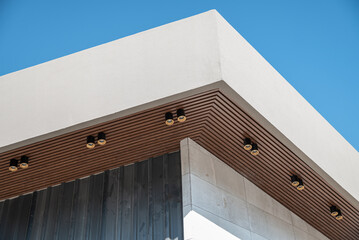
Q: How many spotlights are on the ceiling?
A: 12